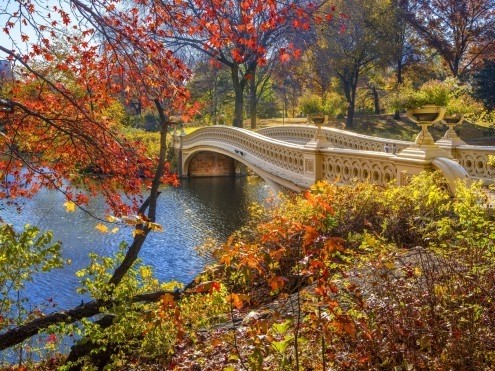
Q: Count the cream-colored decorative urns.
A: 3